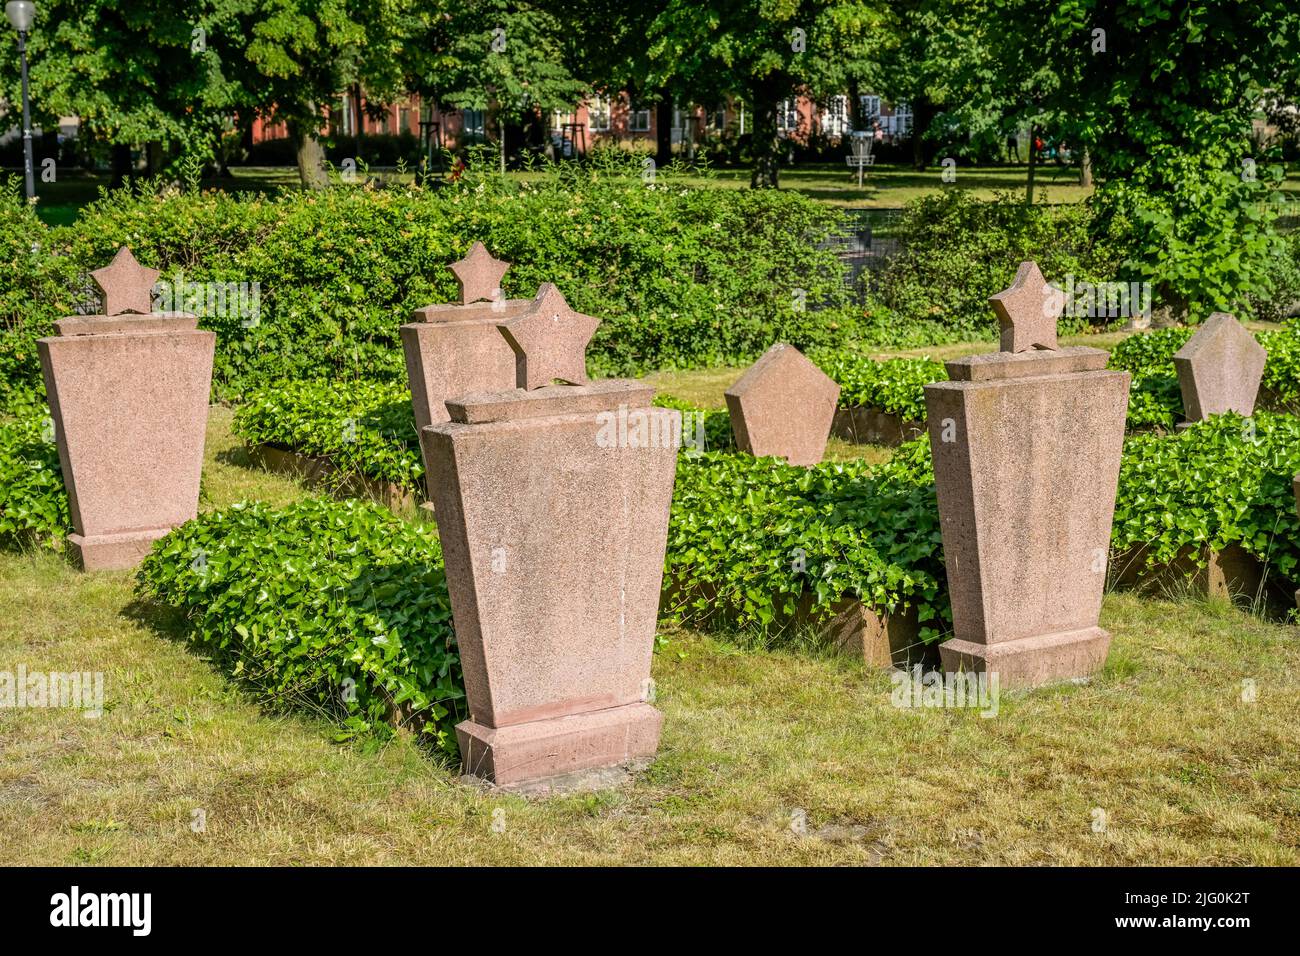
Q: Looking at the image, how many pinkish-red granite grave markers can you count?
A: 6